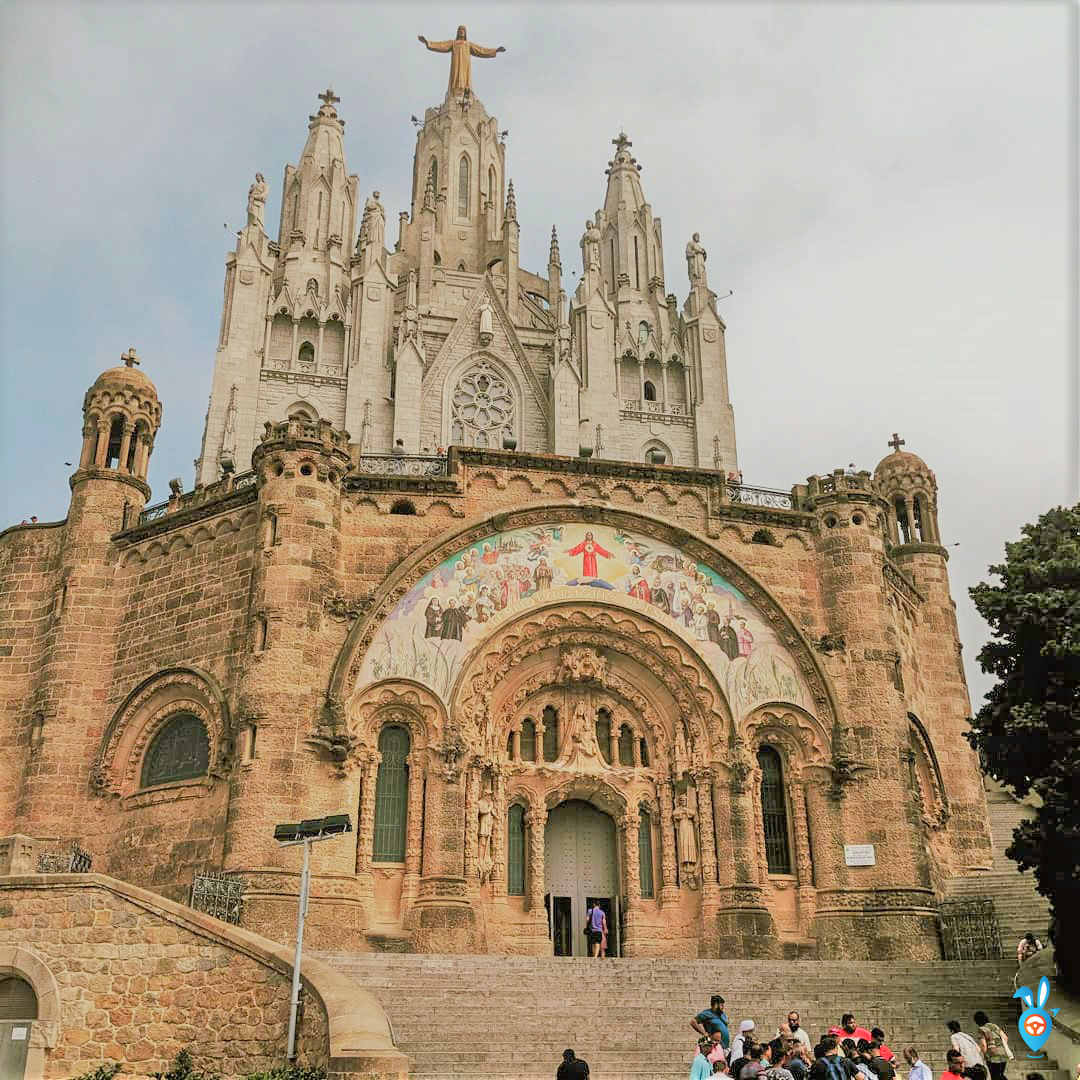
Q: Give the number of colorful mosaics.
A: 1